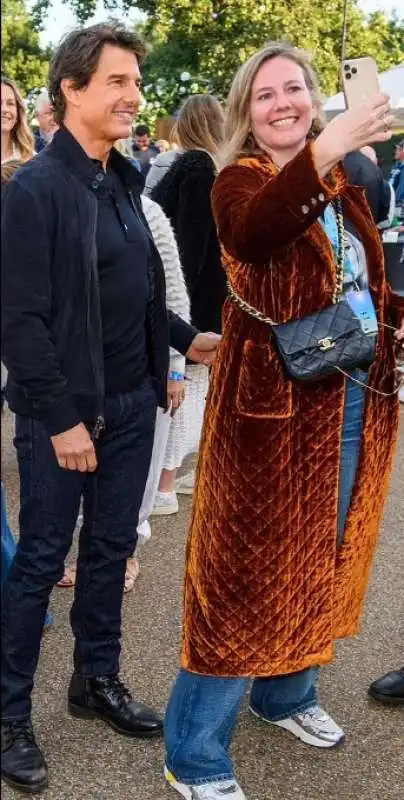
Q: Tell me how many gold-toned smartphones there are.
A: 1